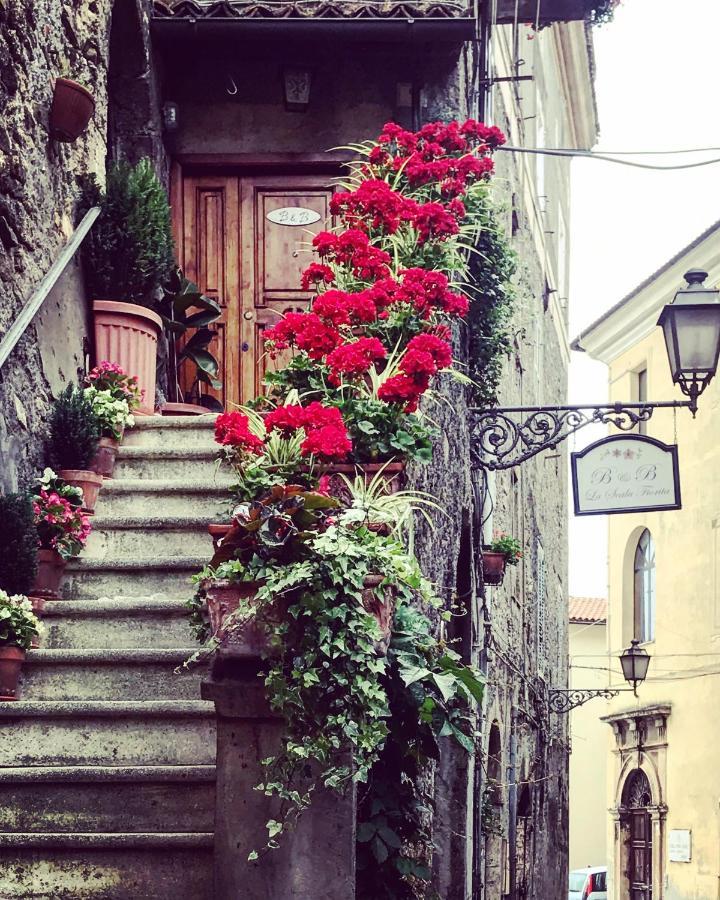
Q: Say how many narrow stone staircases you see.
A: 1